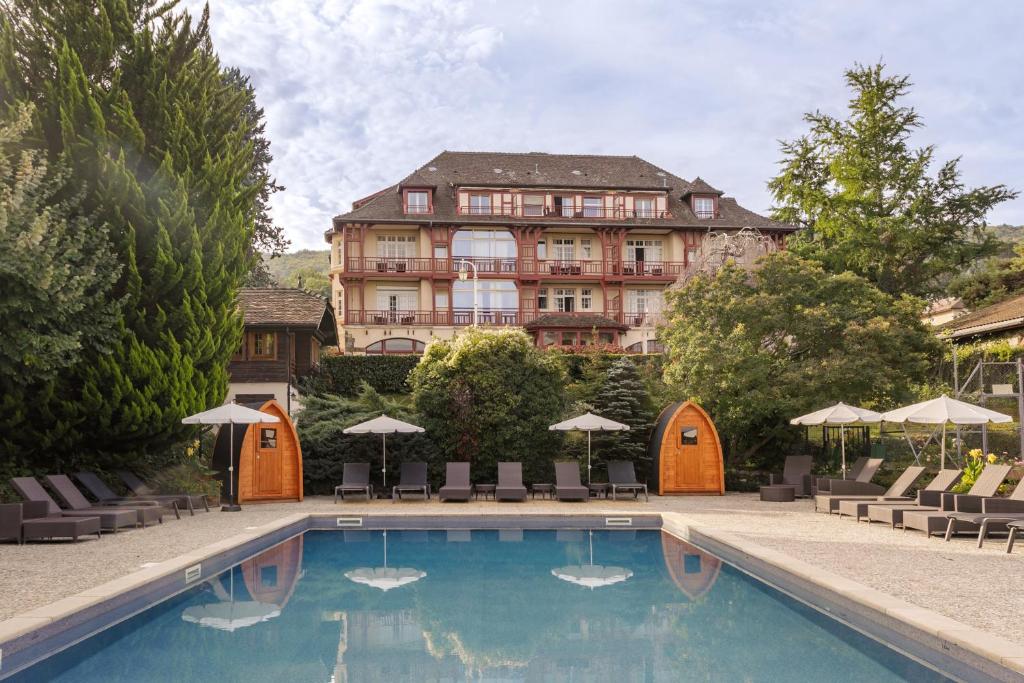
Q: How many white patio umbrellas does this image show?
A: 5